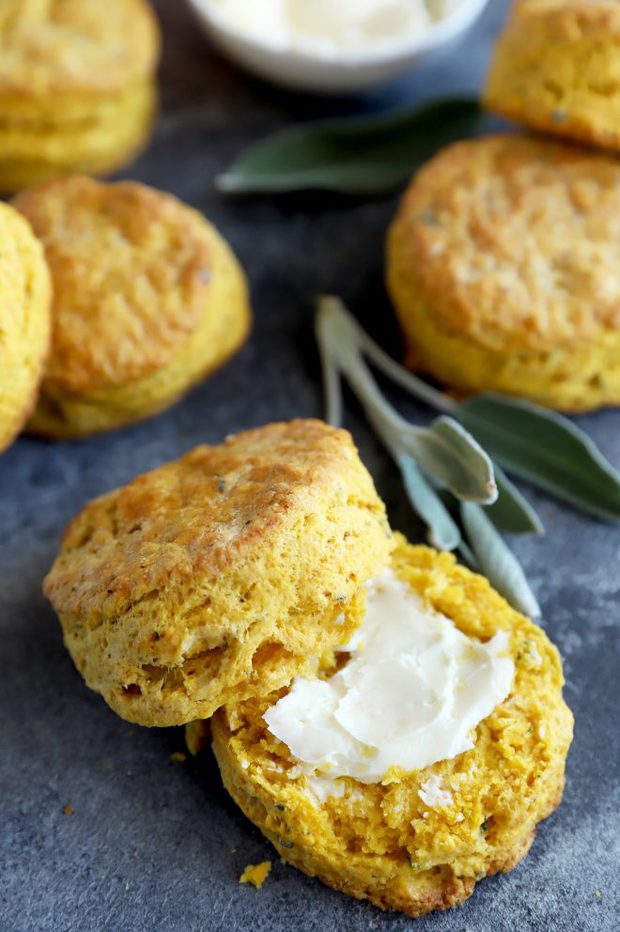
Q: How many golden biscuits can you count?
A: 6